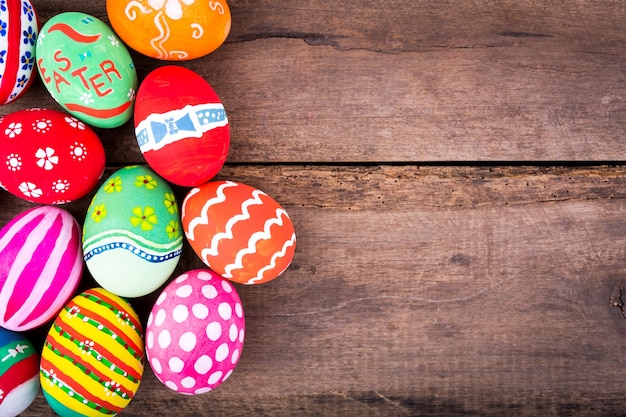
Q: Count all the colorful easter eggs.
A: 11